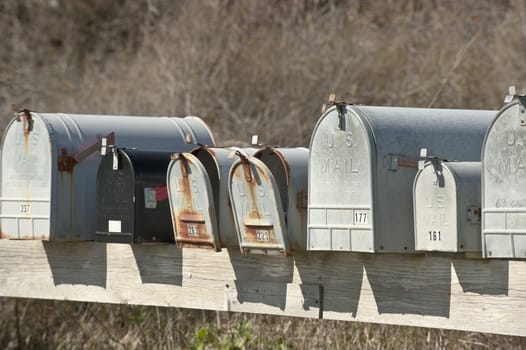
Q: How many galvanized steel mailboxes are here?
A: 6